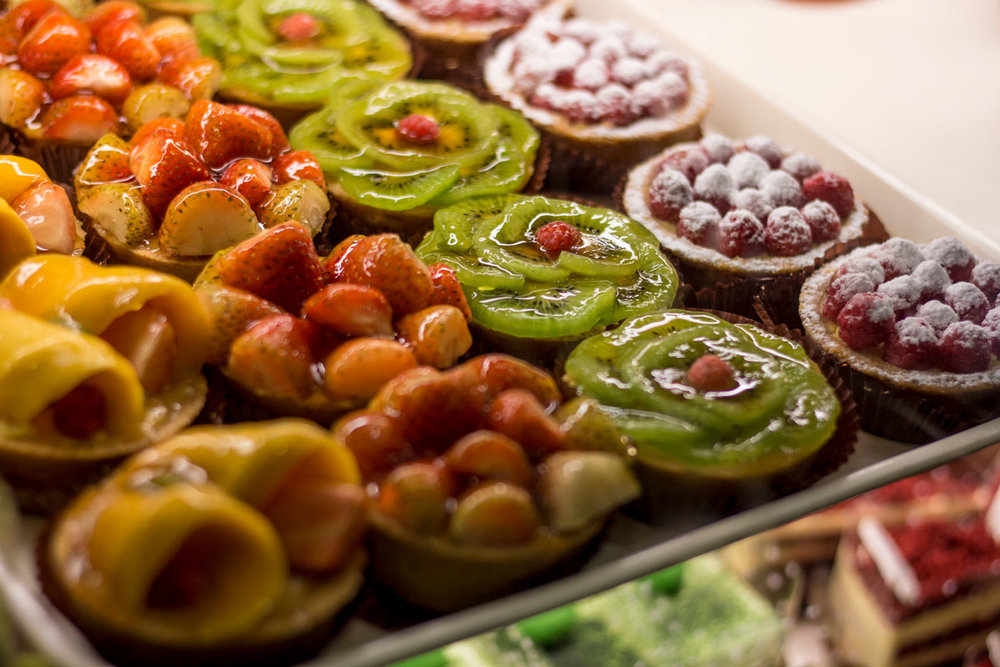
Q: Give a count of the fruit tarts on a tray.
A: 15